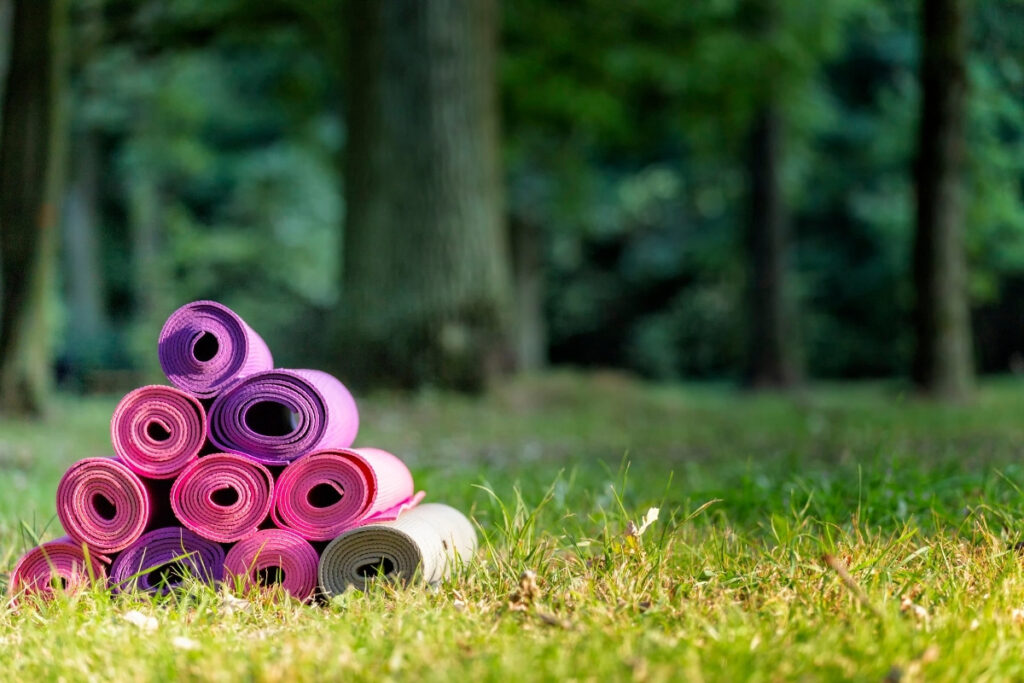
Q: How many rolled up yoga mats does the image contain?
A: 10